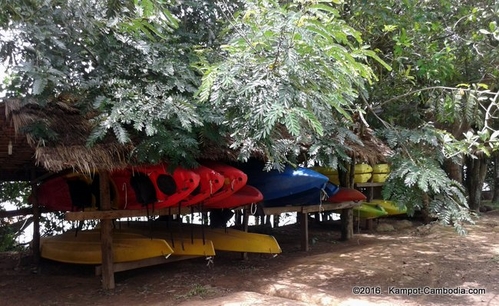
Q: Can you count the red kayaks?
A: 5